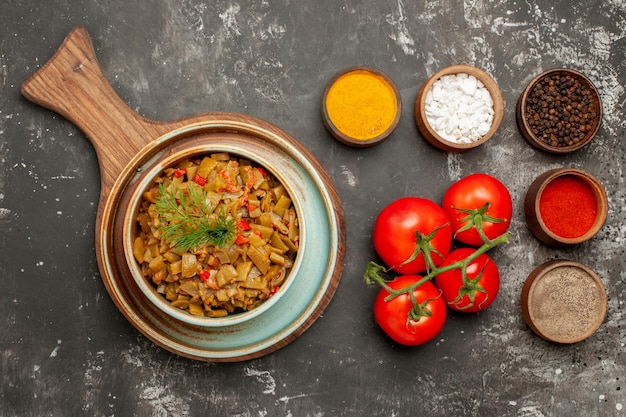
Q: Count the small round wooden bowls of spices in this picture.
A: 5